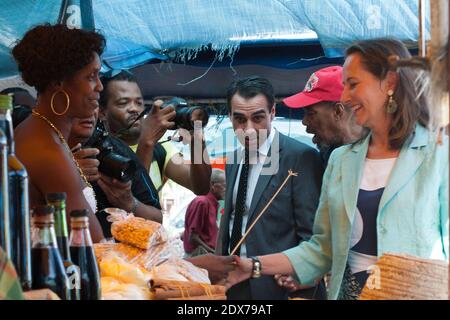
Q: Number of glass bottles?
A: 5